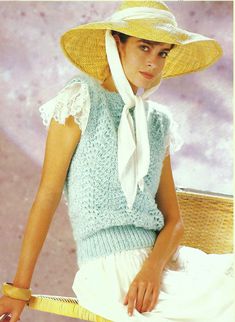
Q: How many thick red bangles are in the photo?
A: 0